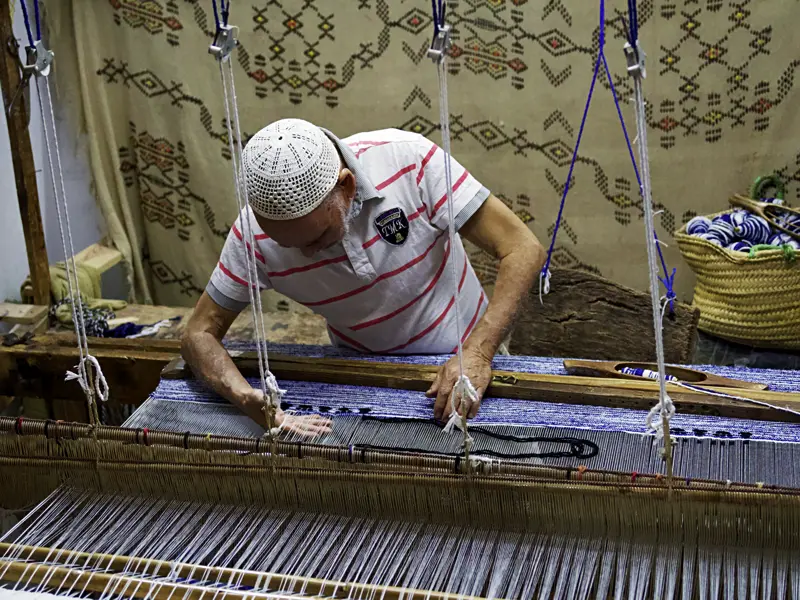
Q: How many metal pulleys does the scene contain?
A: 4